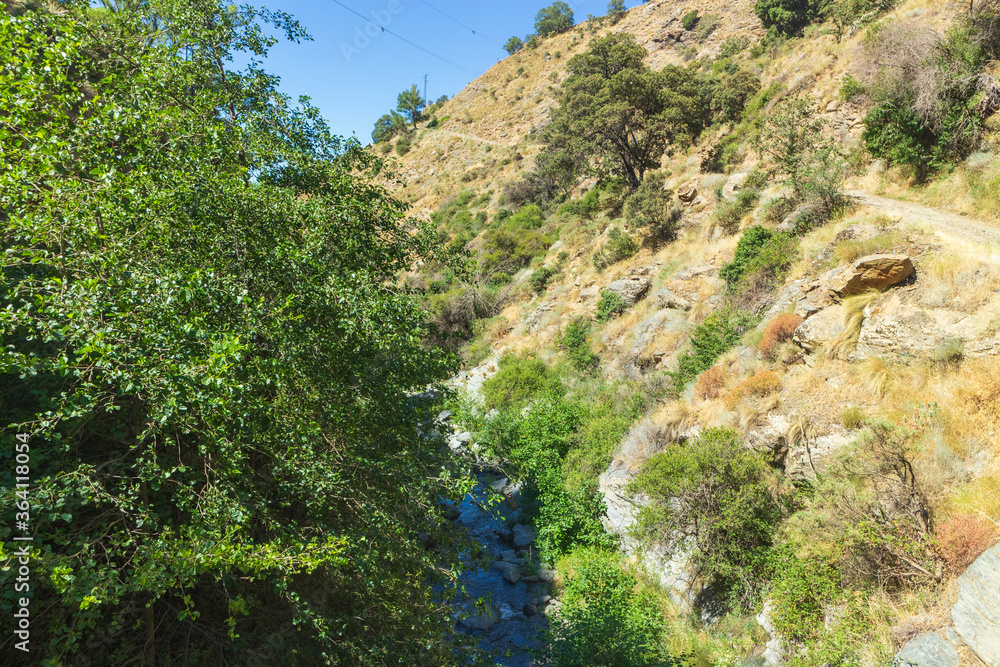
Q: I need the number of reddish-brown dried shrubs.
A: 4